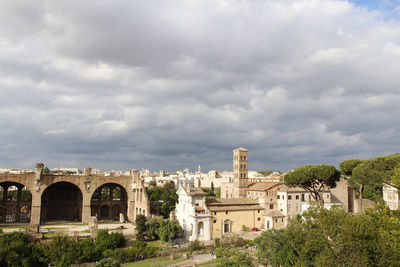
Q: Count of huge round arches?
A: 3